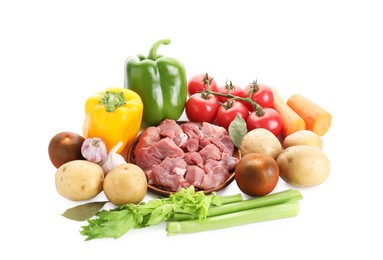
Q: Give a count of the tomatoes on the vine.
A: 6